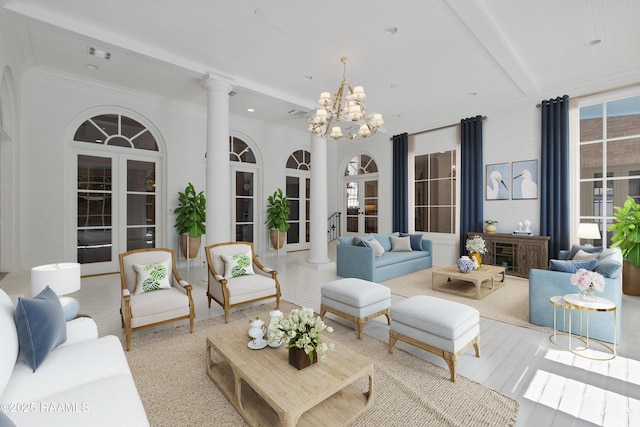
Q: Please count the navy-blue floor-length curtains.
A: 3